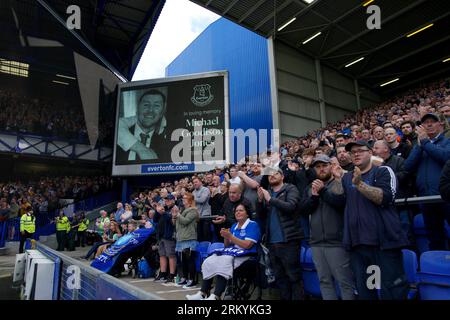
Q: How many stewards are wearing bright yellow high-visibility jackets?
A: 3